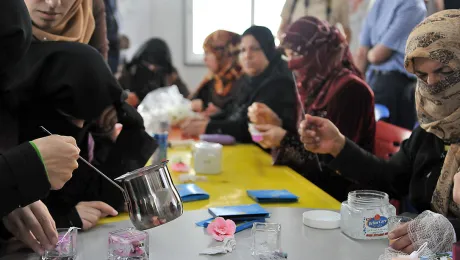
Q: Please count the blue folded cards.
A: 4